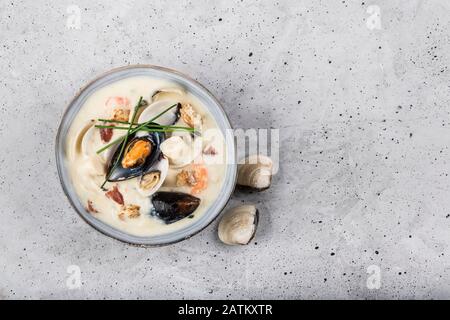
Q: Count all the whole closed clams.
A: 2